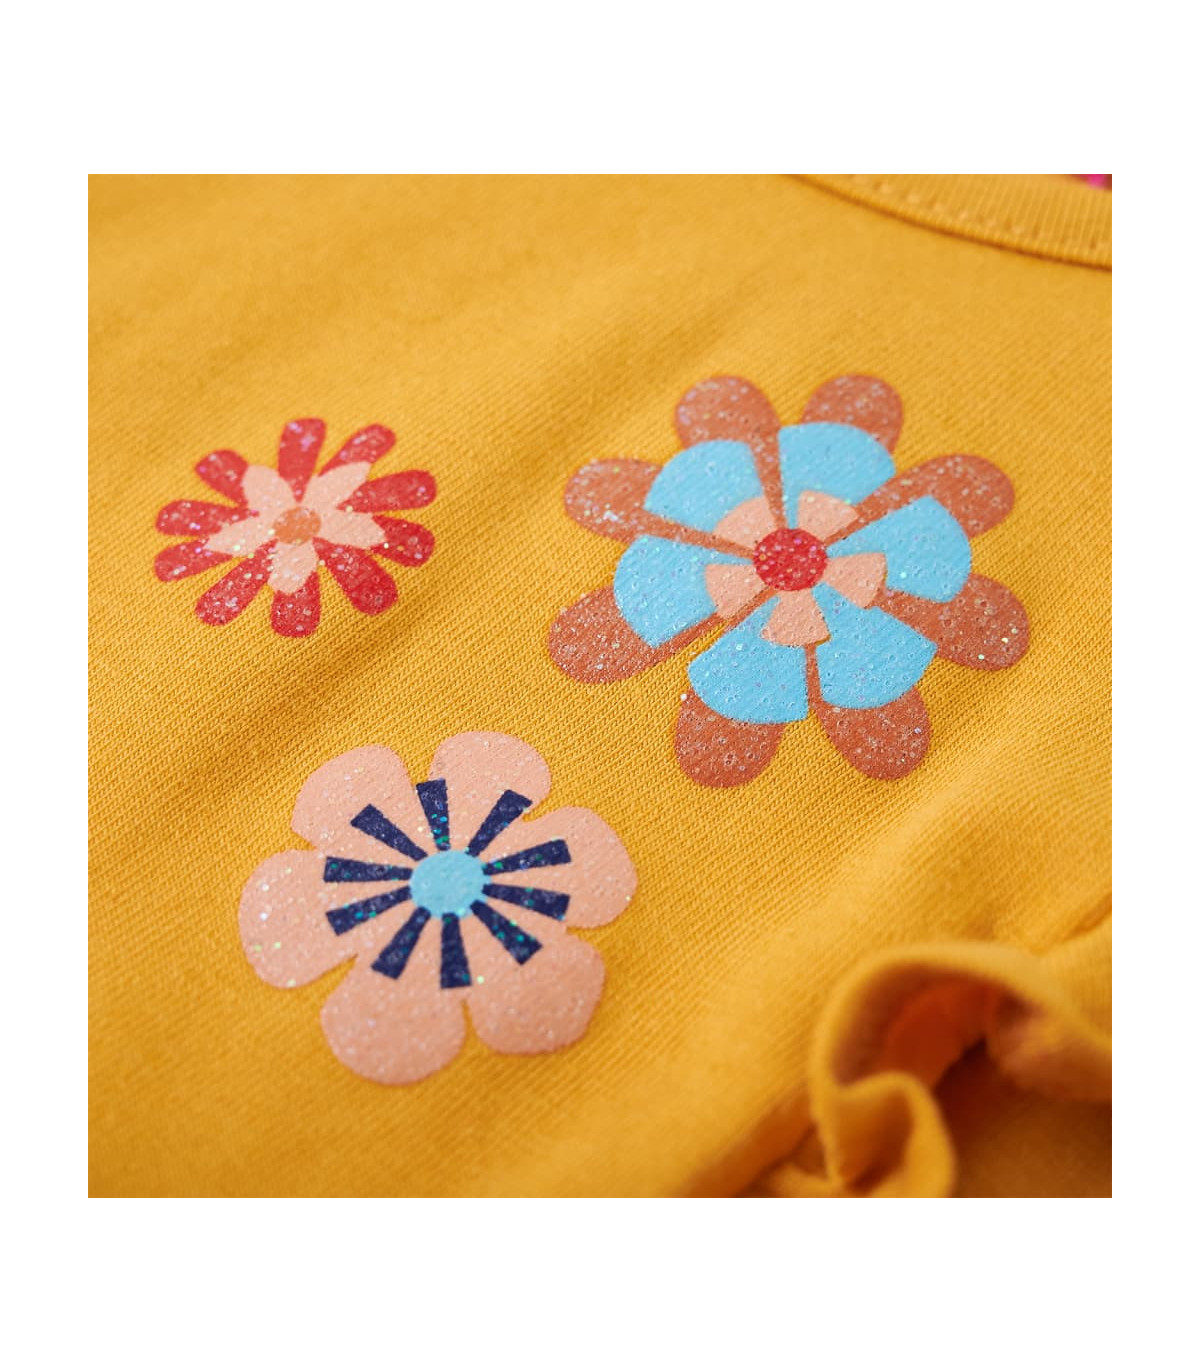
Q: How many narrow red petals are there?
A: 10